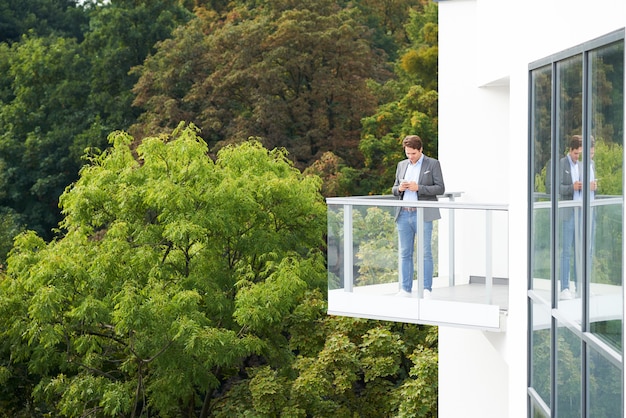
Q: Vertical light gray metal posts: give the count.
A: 4